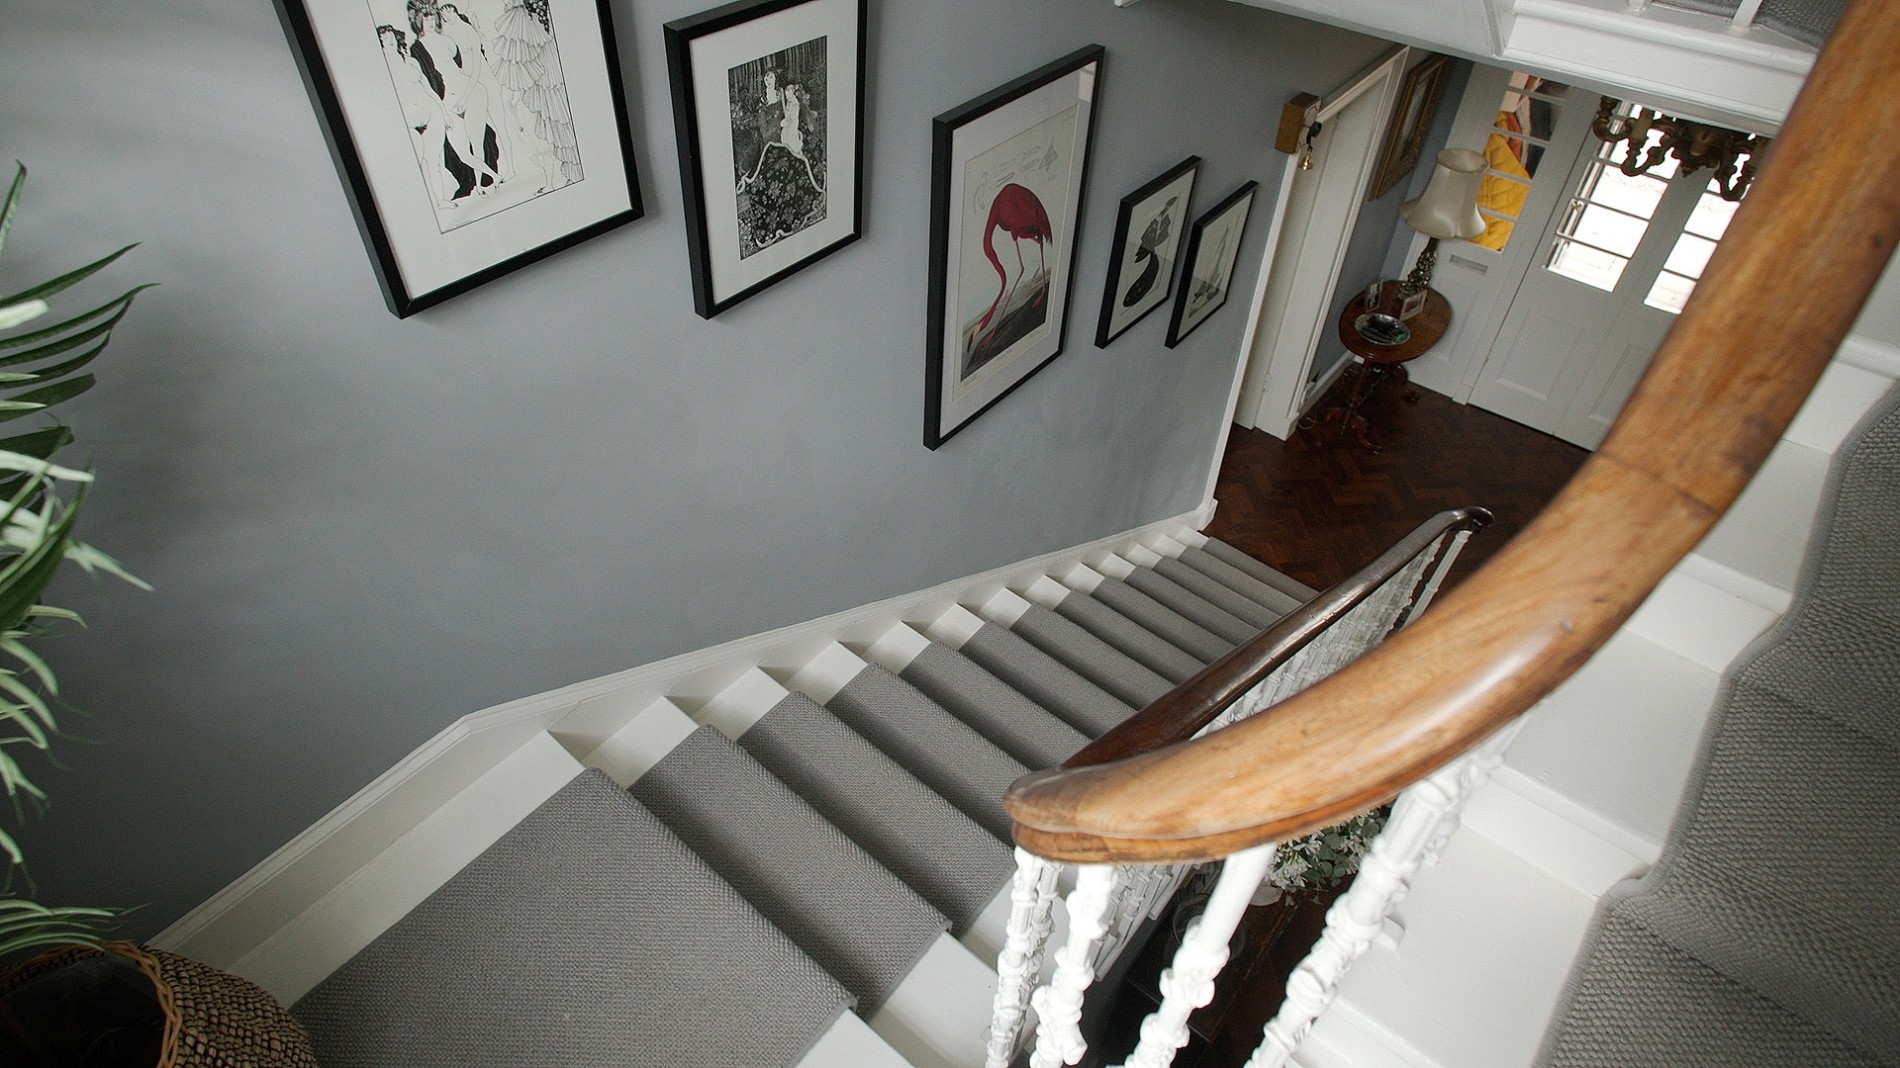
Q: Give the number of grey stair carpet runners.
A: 2